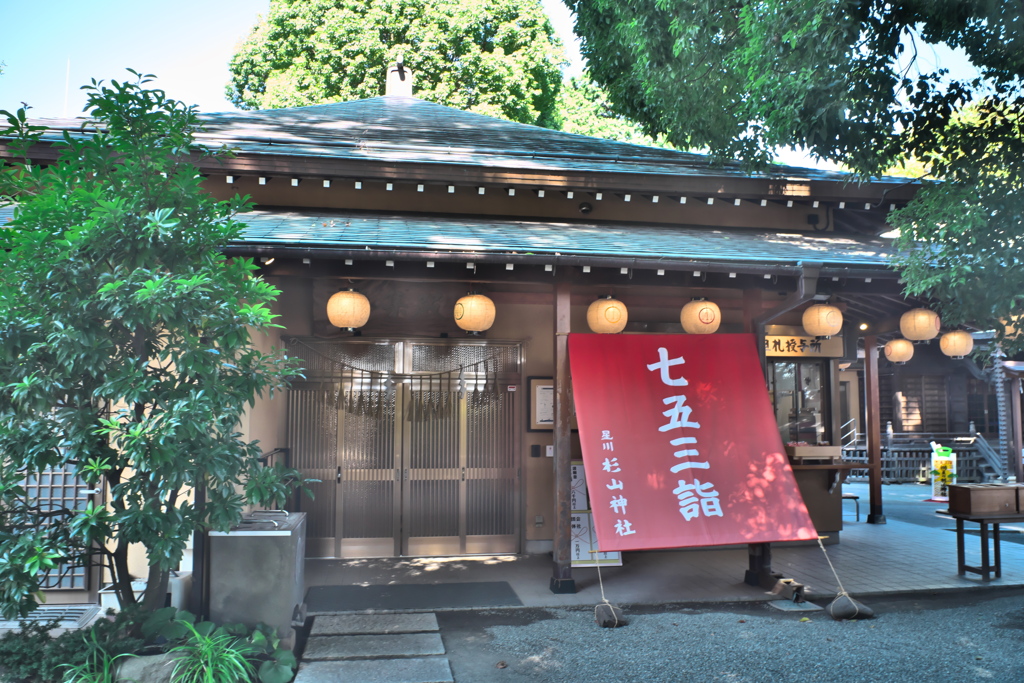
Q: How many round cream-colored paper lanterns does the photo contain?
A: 8